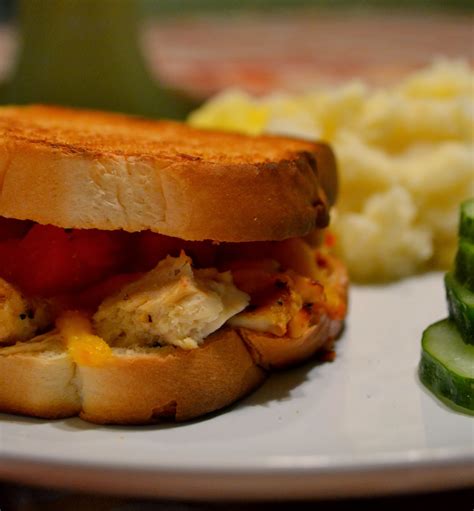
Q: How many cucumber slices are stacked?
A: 4